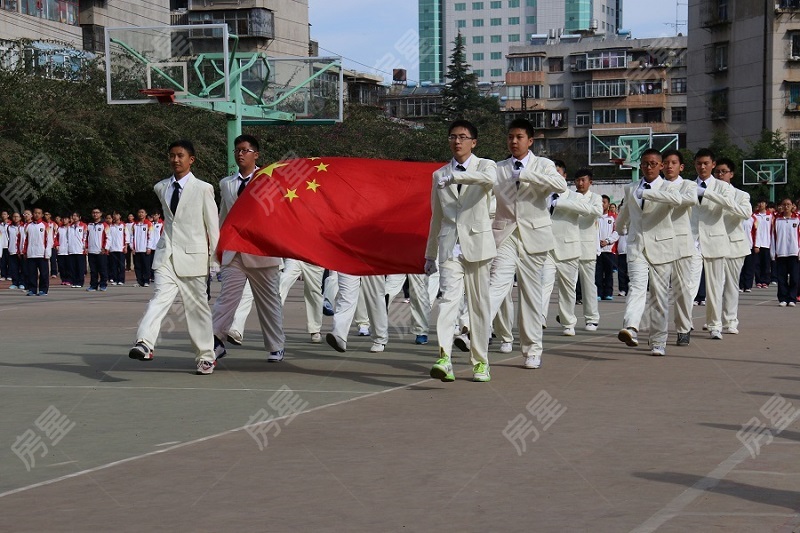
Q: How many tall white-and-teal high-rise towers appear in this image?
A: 1